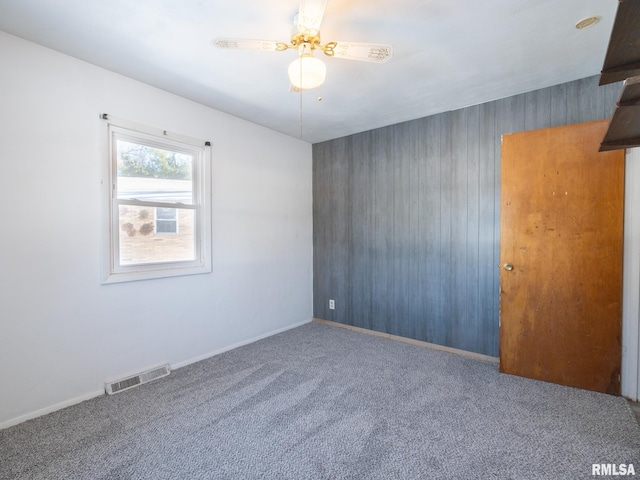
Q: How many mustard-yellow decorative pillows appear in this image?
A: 0